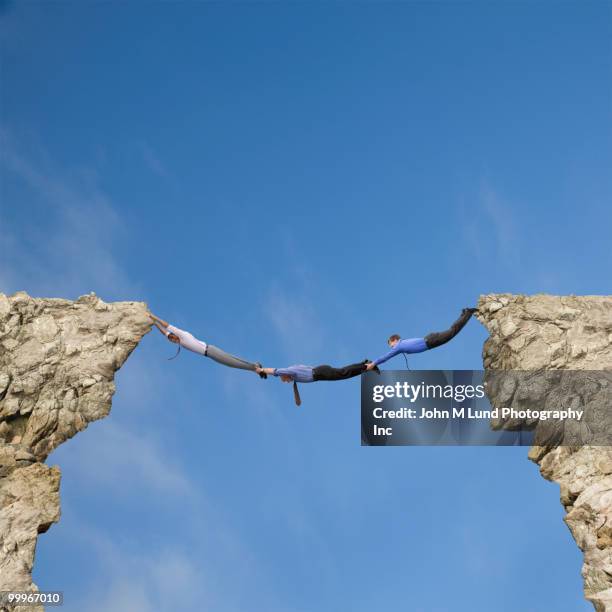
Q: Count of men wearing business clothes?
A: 3